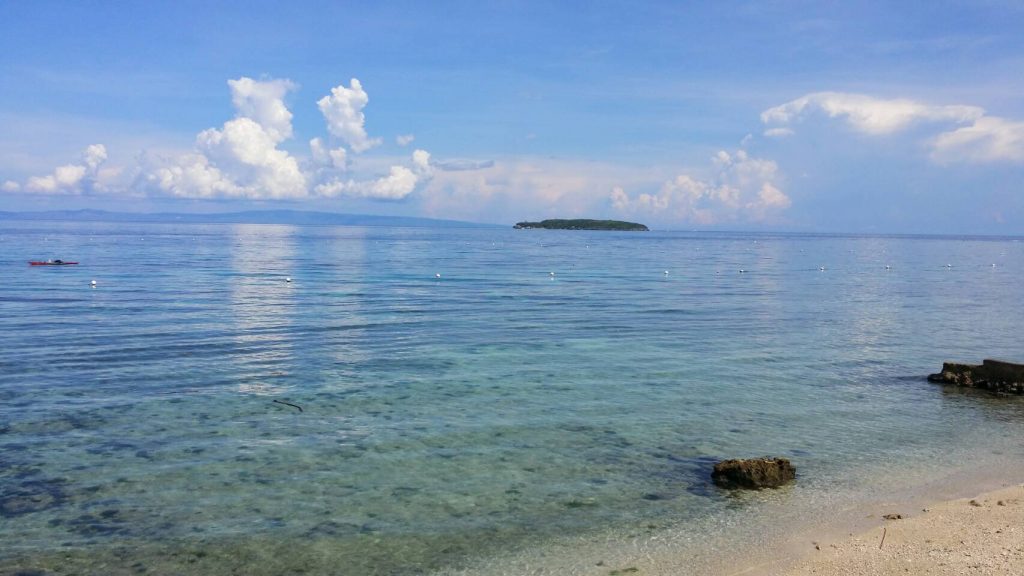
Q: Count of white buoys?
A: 10